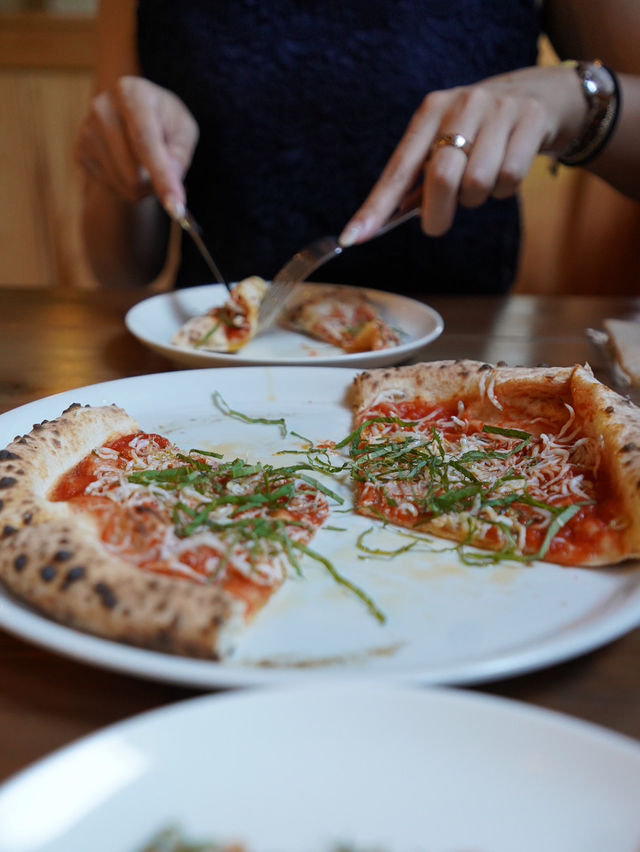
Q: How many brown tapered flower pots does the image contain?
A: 0